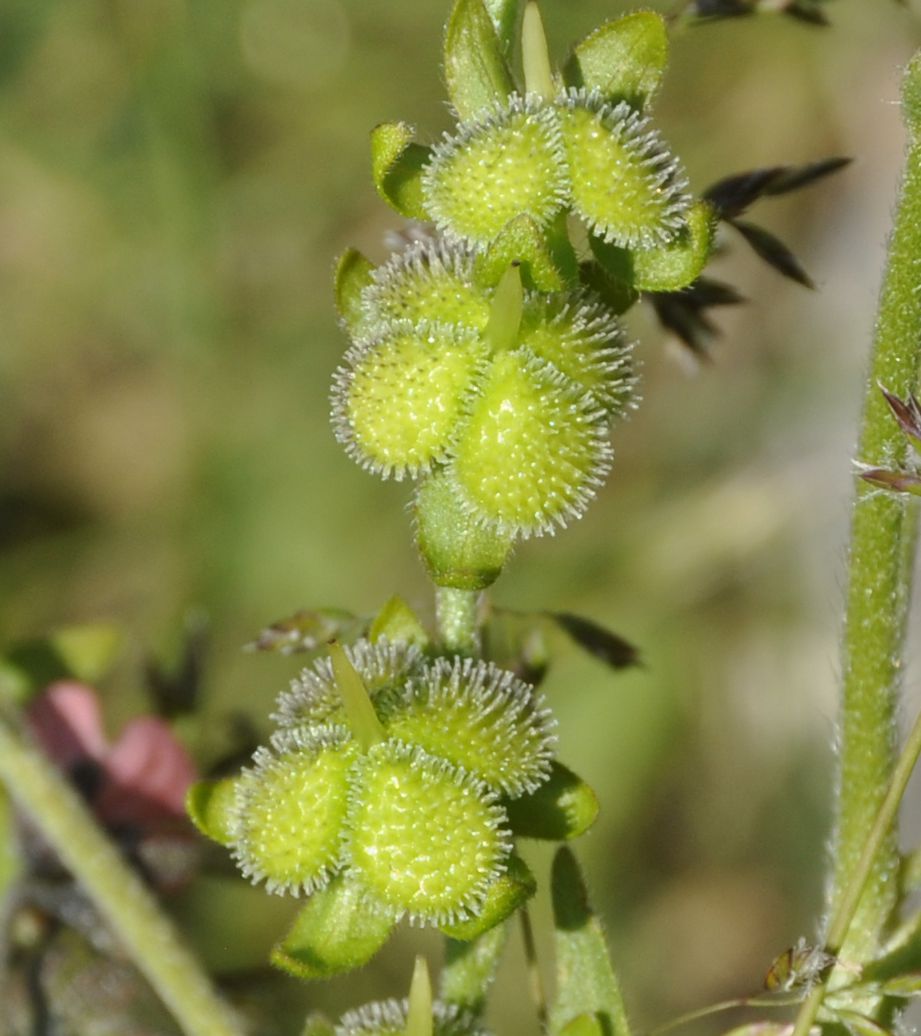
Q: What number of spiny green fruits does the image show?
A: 11